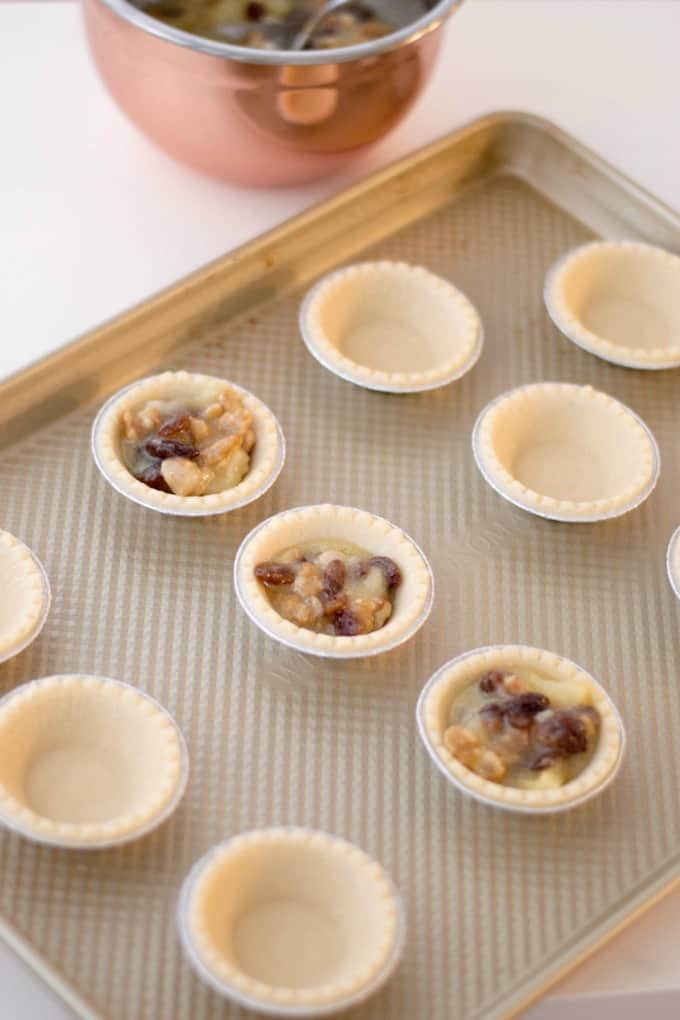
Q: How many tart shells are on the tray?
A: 10